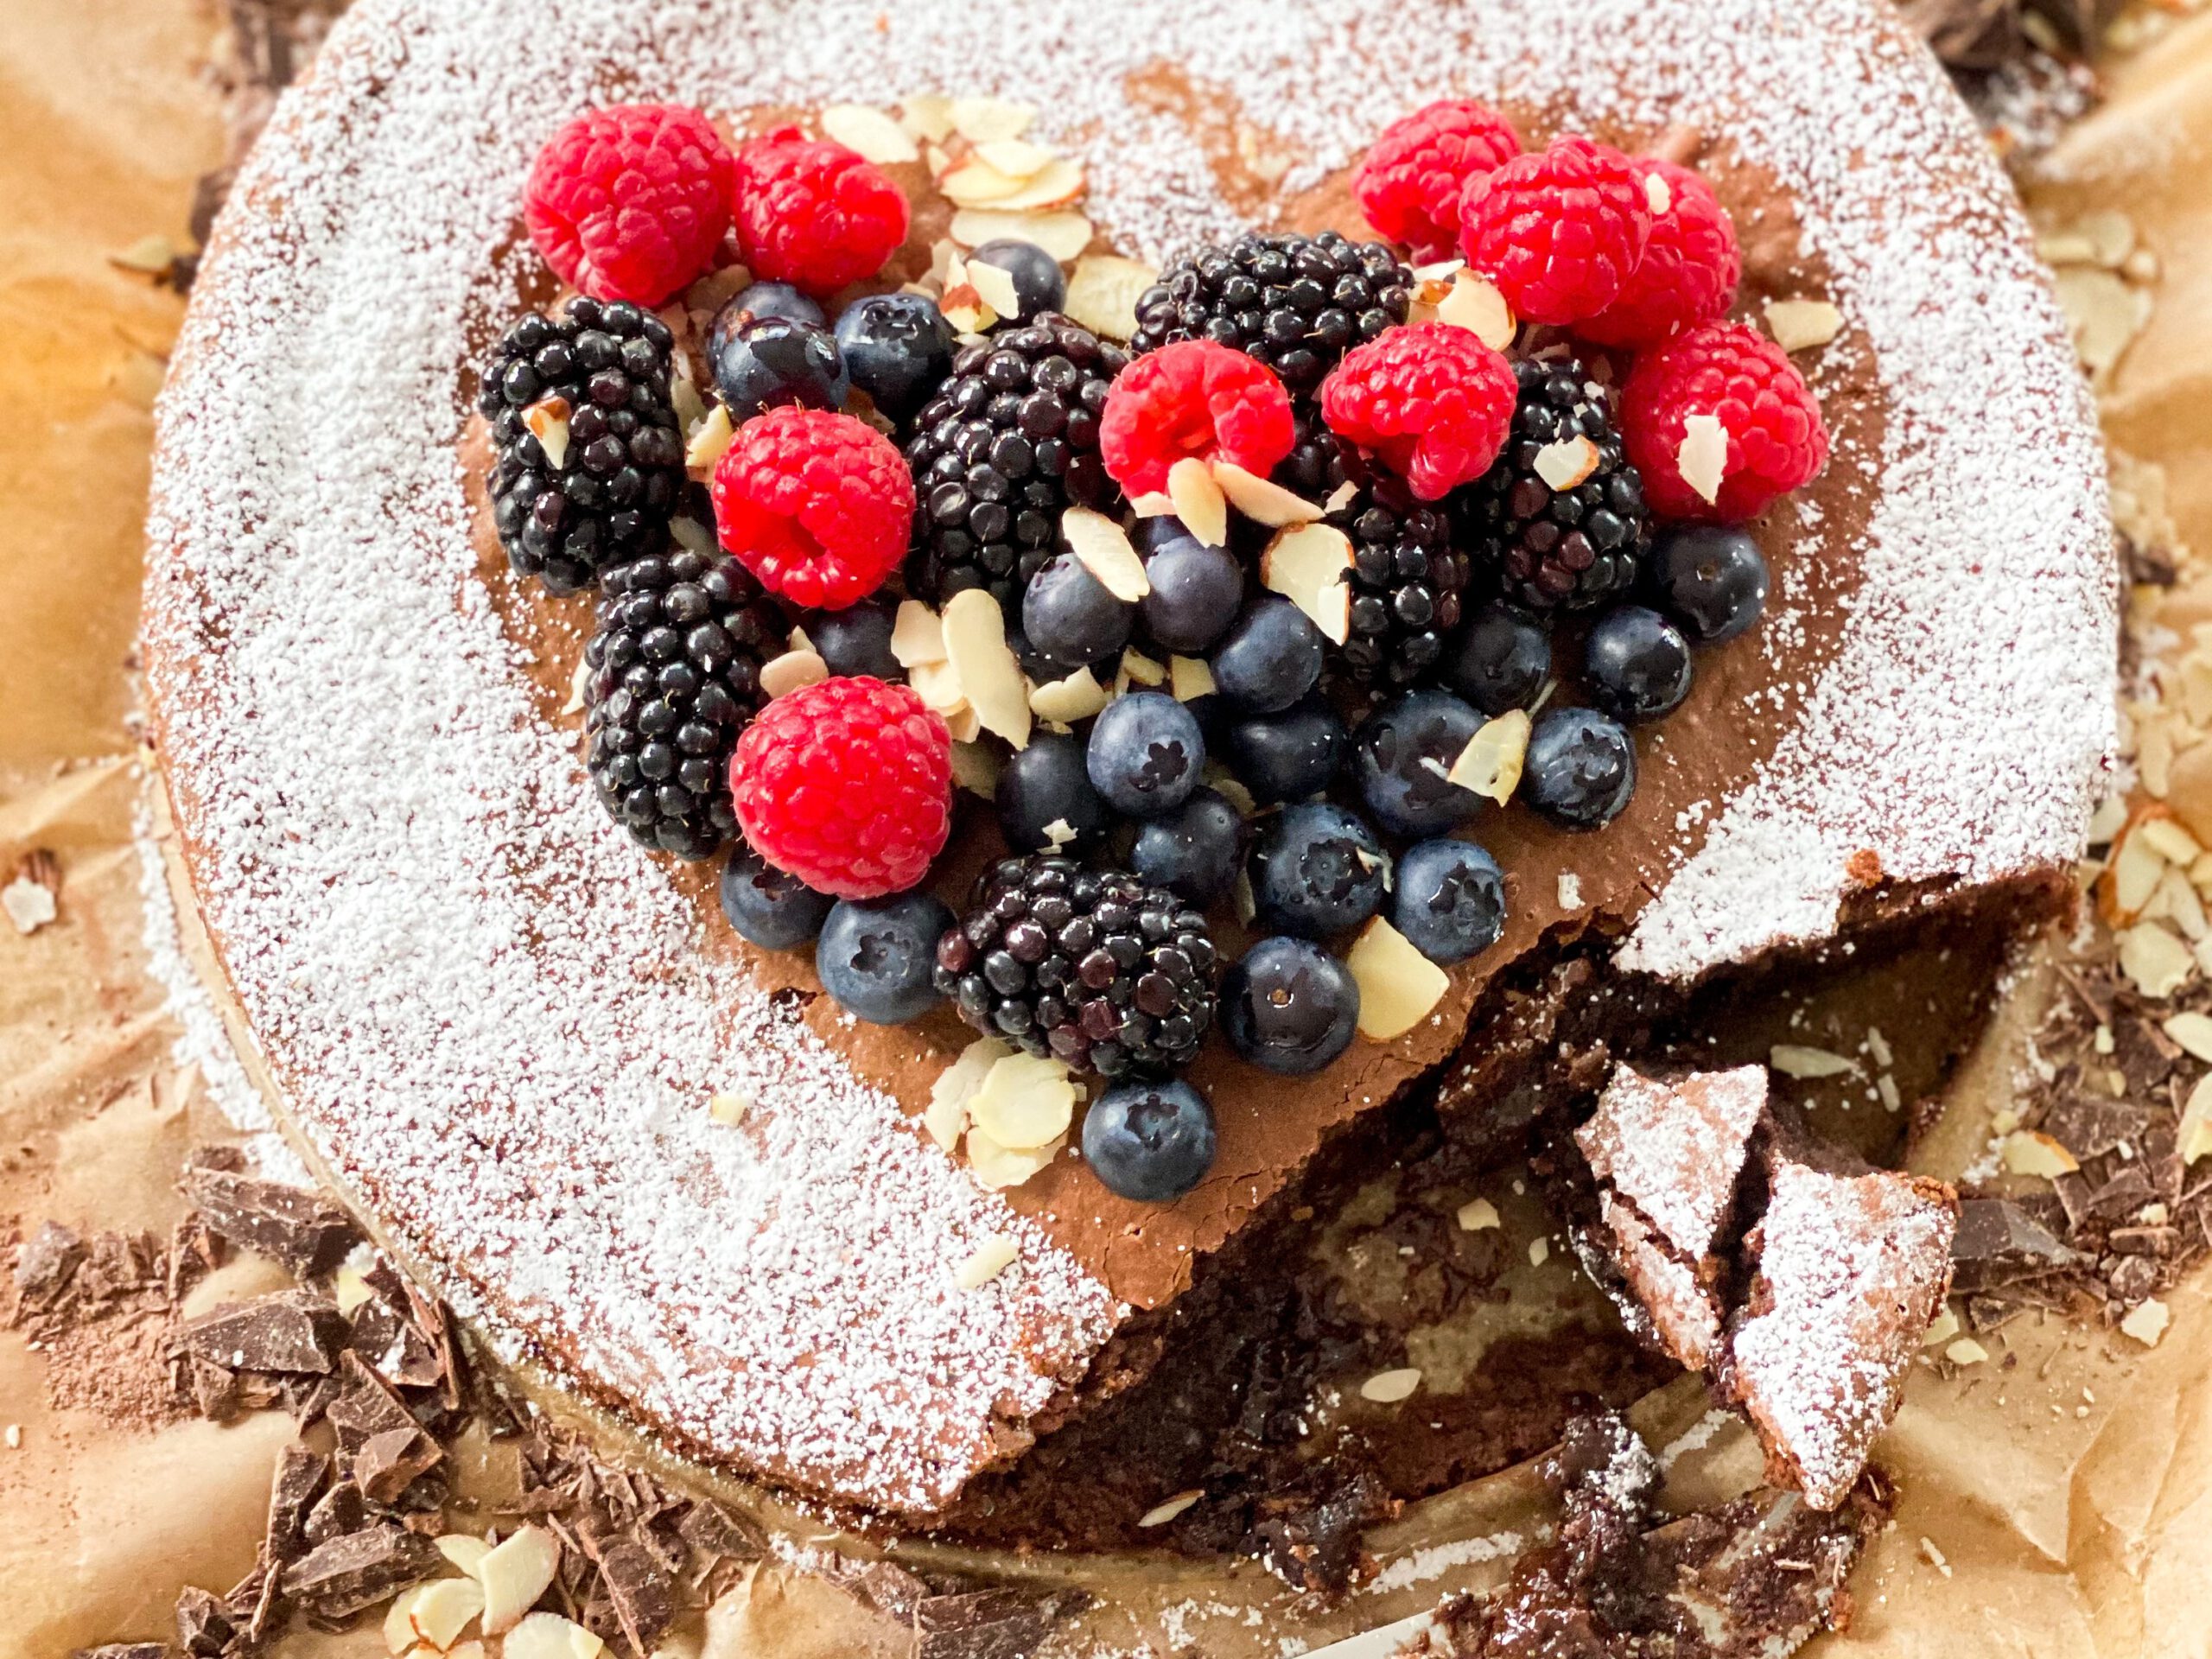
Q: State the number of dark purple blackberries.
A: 7